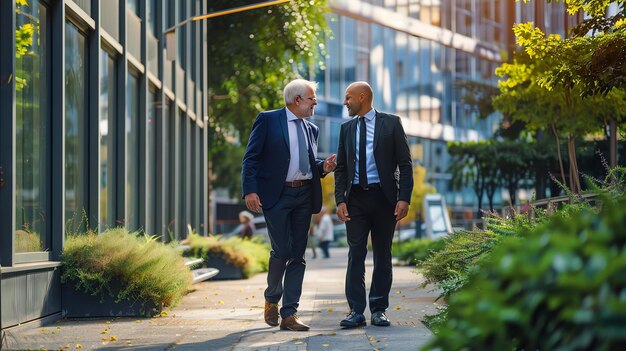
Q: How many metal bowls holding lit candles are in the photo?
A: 0